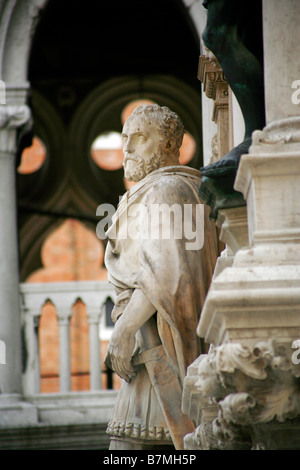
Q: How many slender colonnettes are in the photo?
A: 3